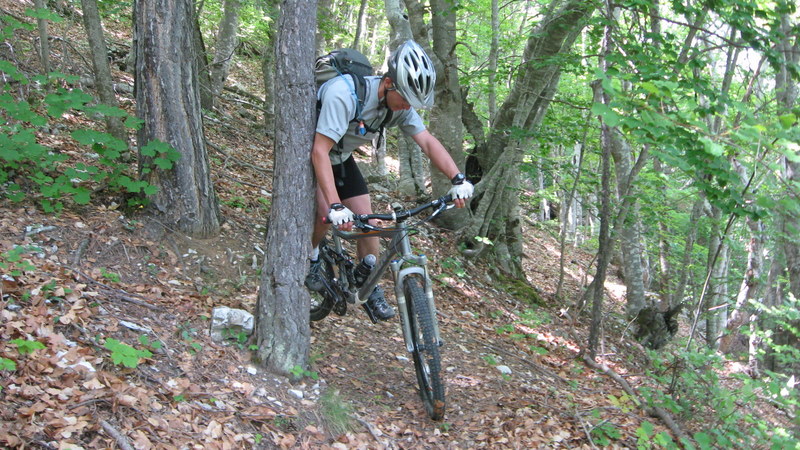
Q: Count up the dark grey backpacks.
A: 1